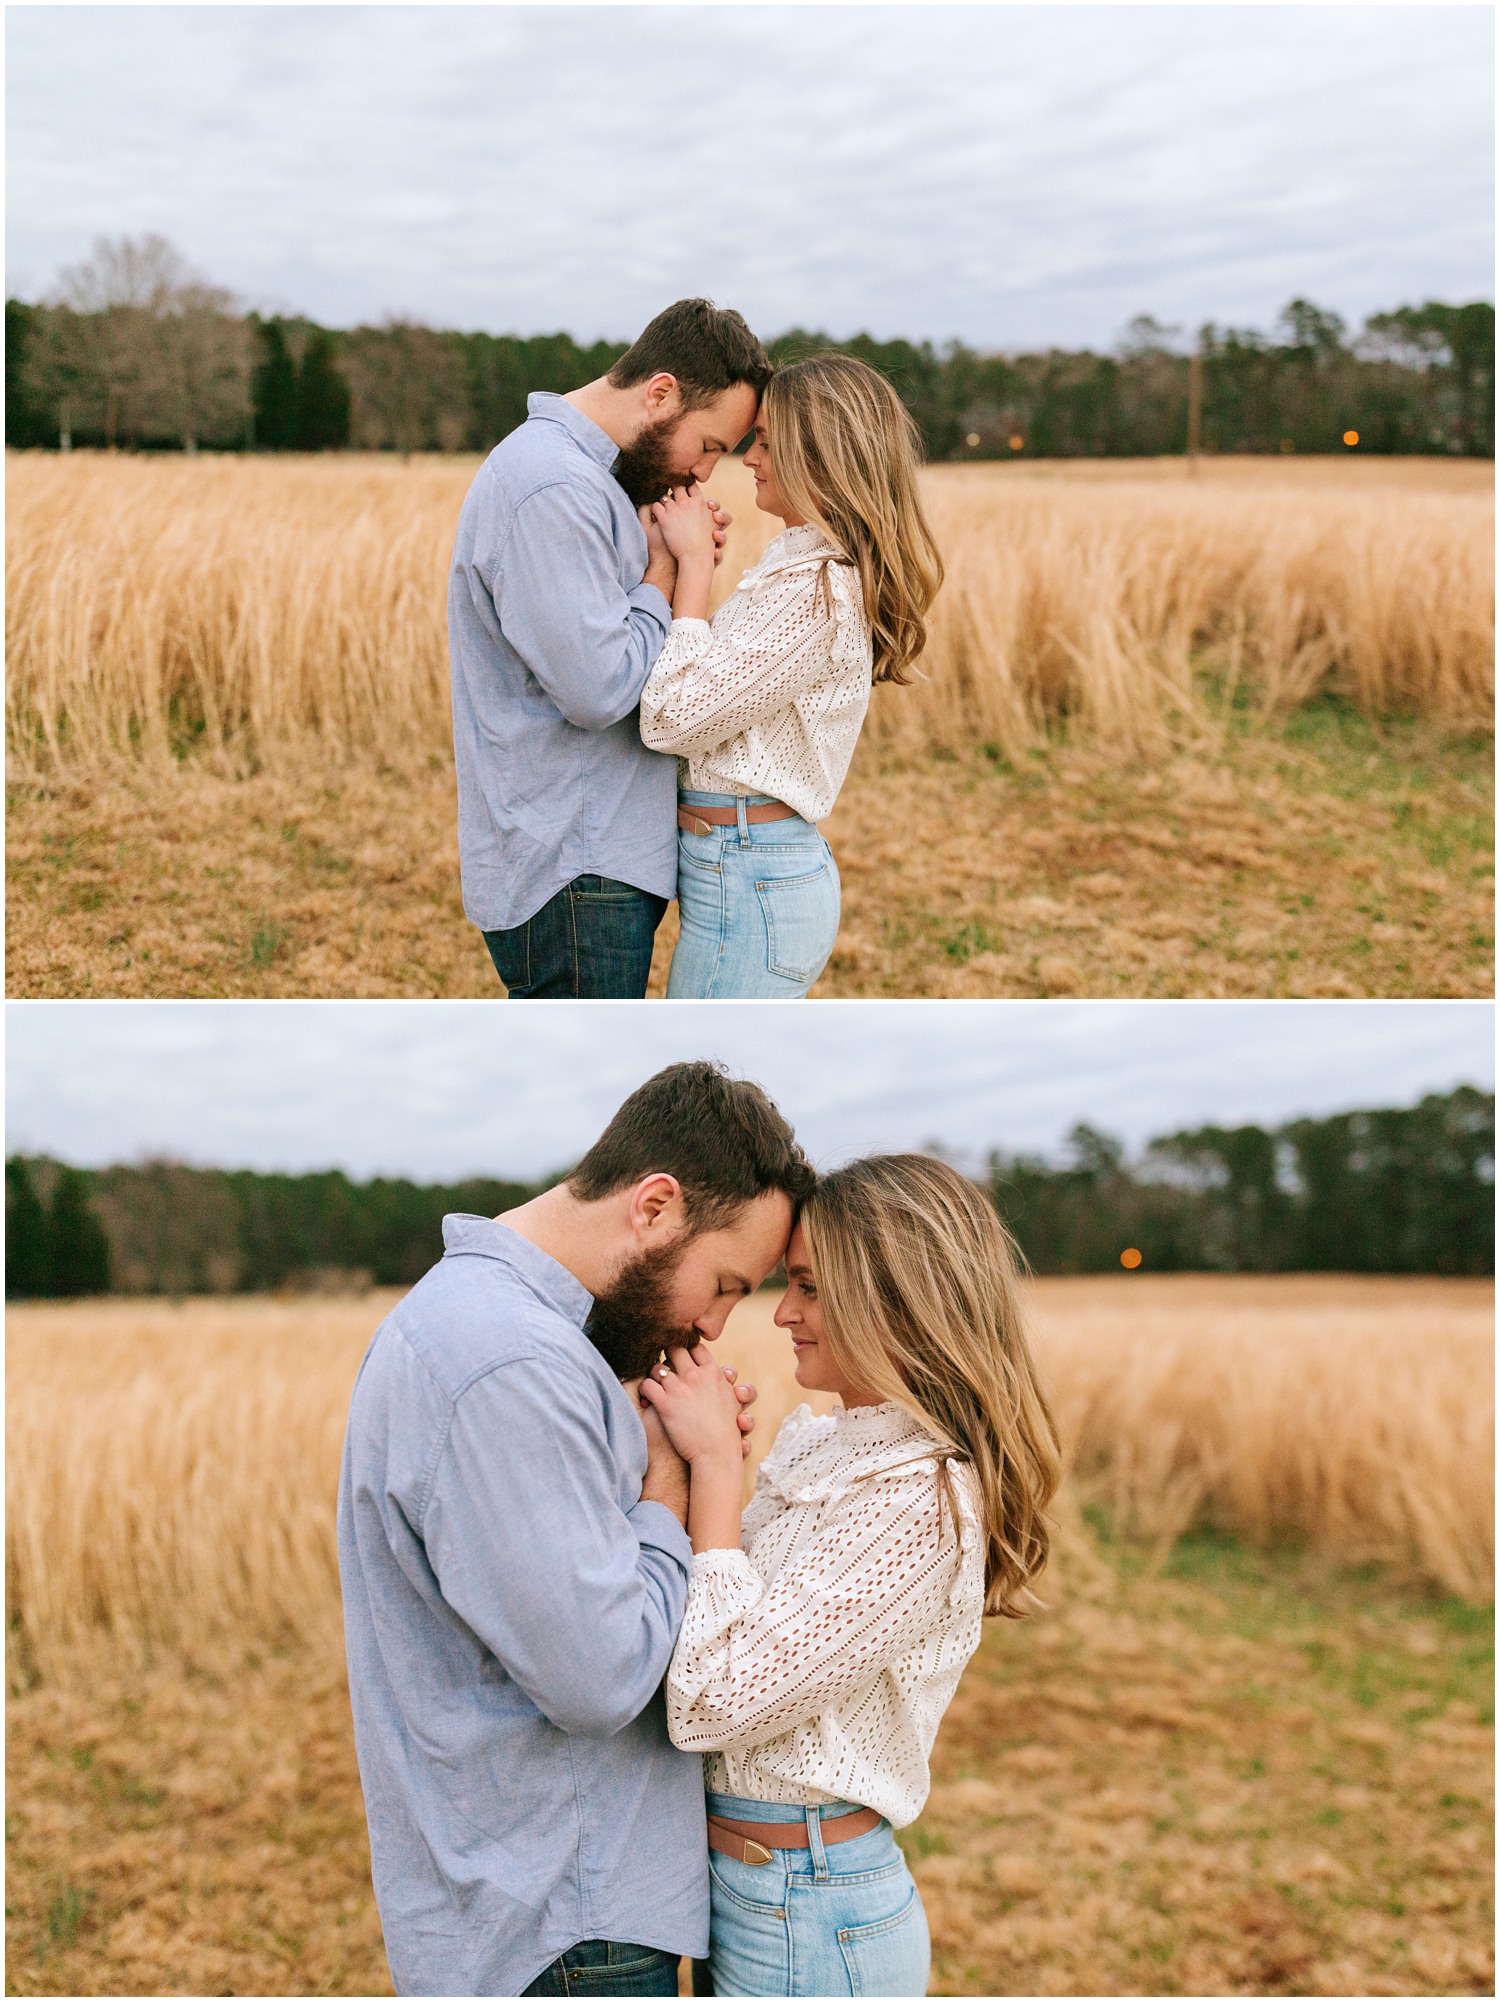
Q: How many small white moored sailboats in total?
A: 0